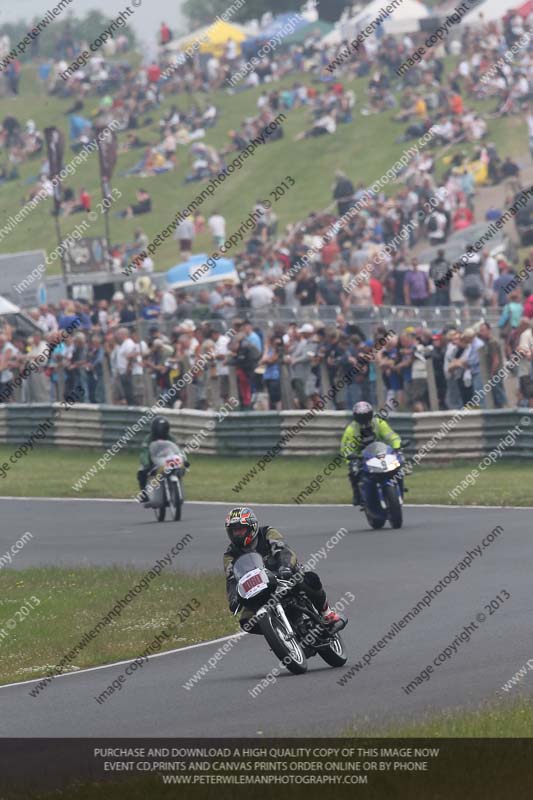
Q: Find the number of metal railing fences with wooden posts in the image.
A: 1